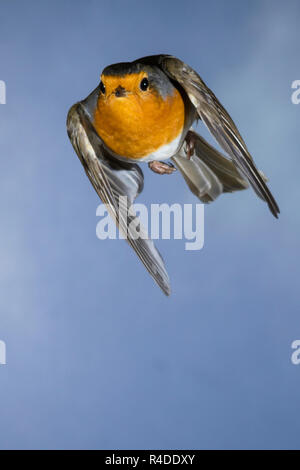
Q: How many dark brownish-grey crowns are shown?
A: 1